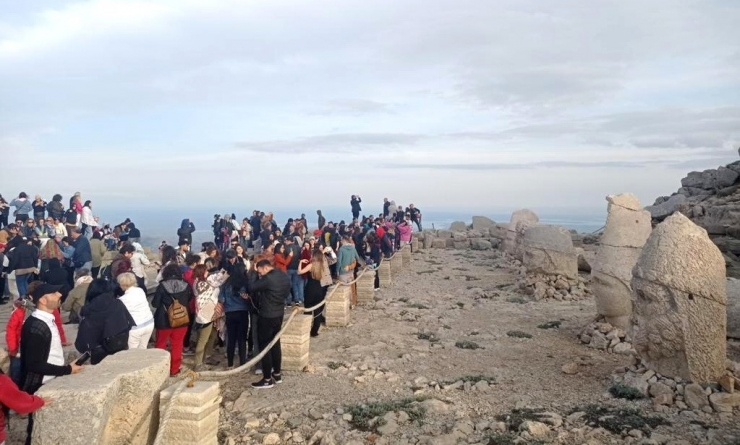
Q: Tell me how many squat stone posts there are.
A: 8